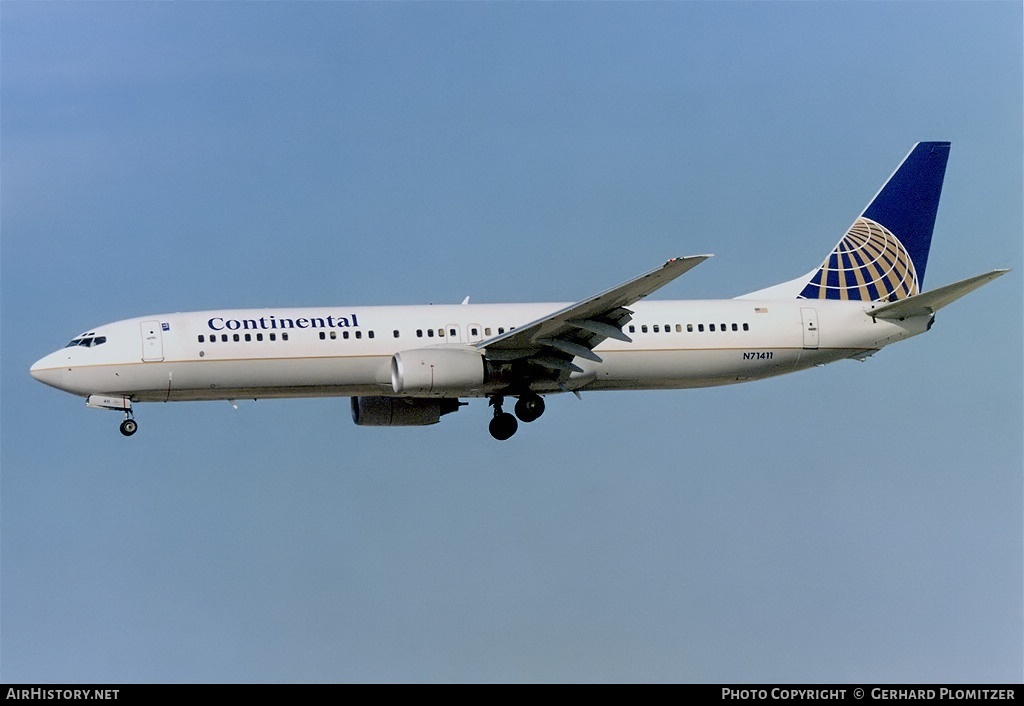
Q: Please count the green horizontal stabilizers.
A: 0